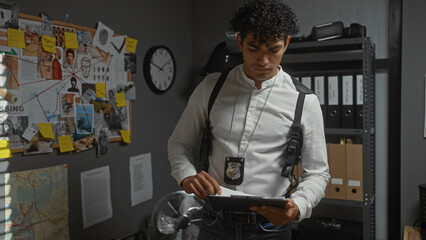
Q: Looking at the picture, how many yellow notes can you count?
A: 10